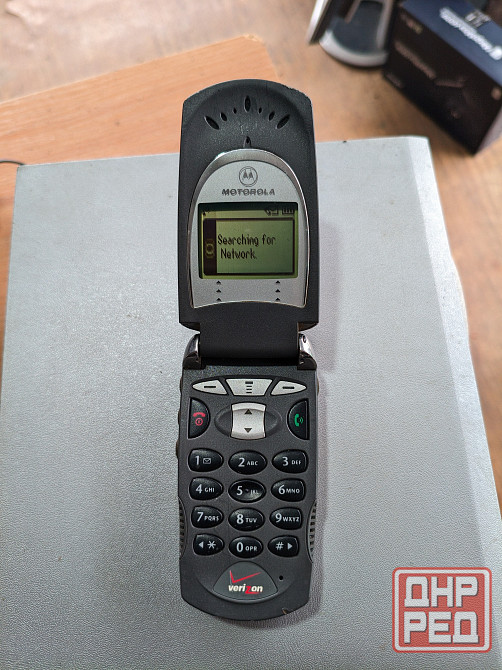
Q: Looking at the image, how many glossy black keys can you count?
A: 14